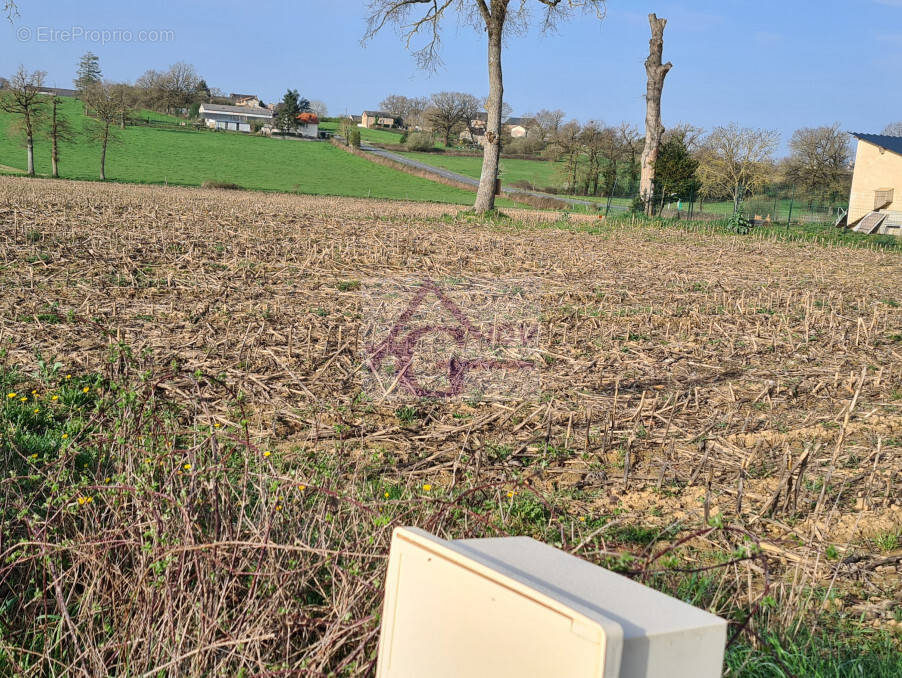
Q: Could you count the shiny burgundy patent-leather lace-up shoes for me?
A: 0